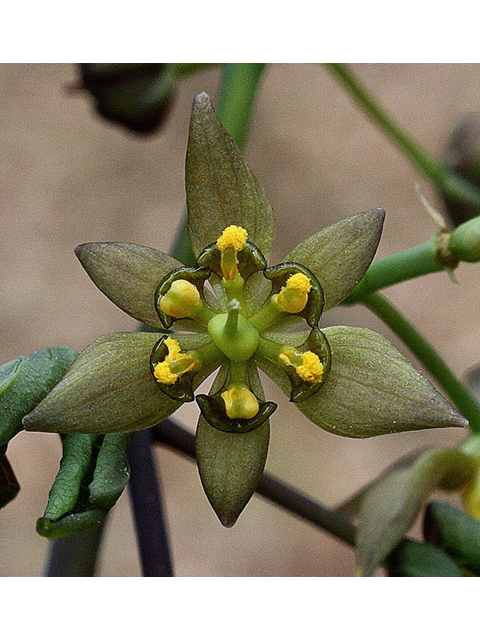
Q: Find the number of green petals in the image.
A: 6